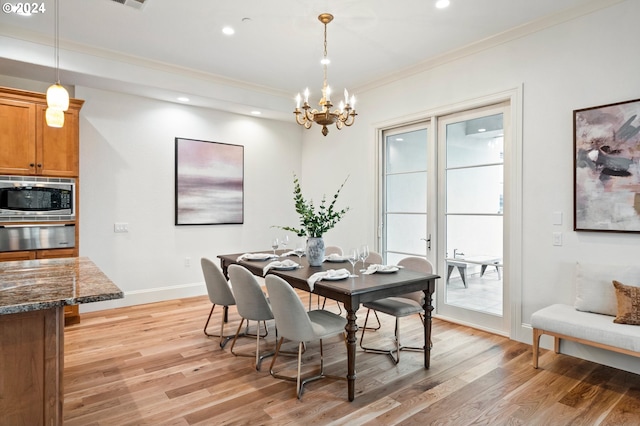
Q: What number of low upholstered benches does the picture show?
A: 1